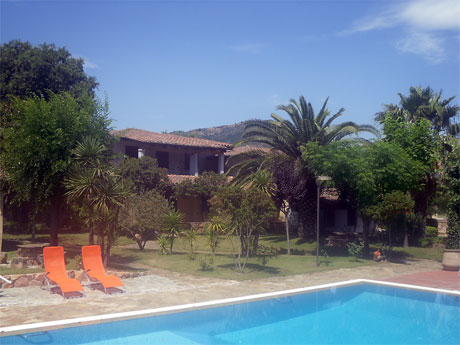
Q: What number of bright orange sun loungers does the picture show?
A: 2